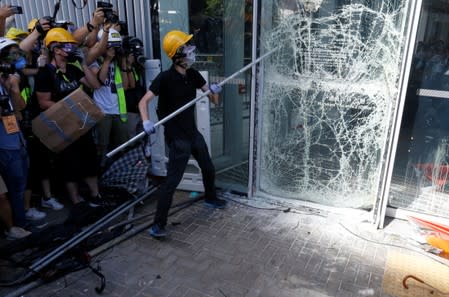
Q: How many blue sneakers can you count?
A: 2